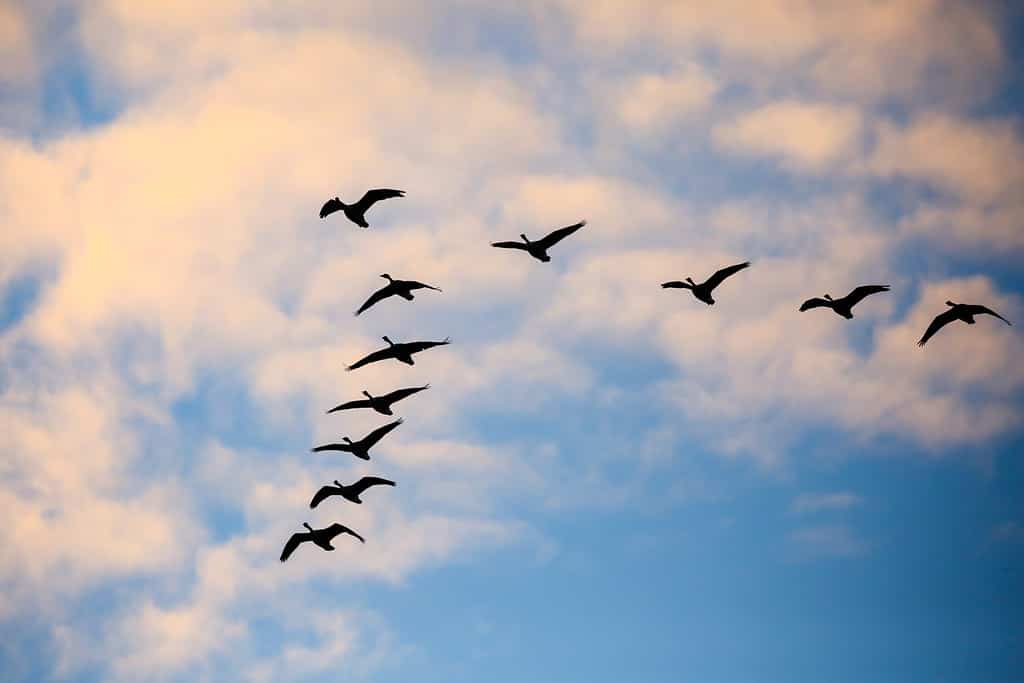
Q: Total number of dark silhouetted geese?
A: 11